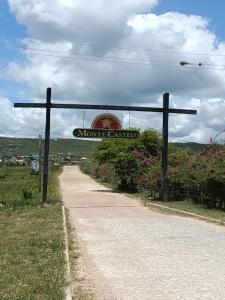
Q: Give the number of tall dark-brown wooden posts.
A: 2